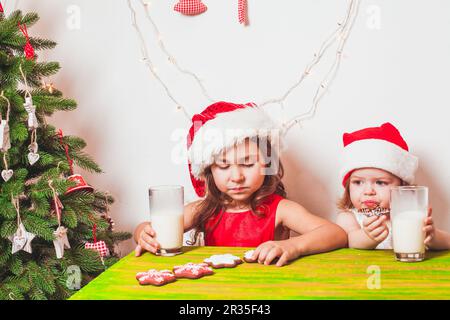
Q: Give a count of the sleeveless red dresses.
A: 1